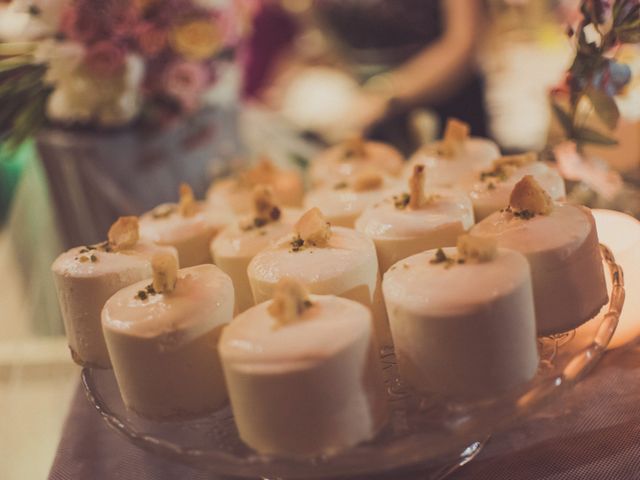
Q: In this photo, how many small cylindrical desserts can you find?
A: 14